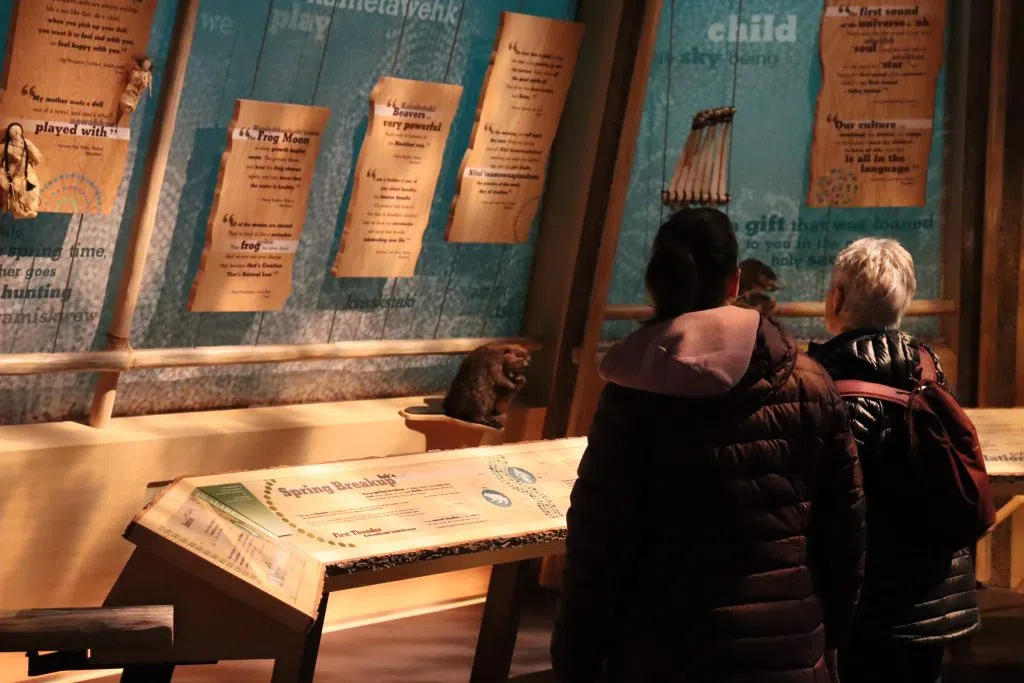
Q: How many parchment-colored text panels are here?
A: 5